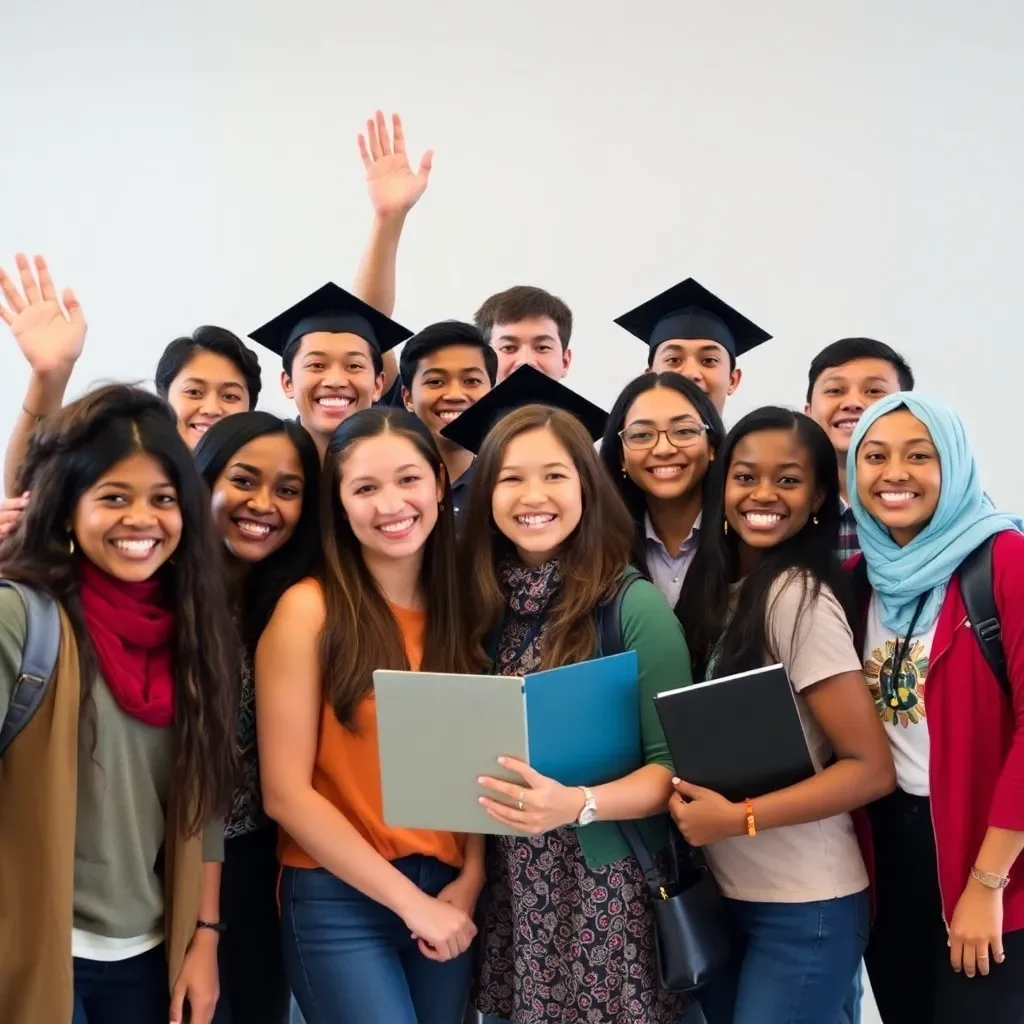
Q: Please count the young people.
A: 13